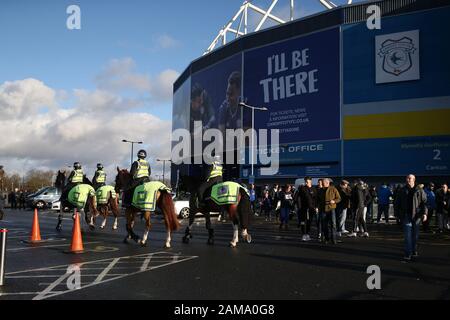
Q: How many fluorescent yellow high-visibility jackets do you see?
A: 4